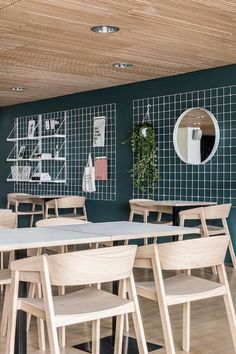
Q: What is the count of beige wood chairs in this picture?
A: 8